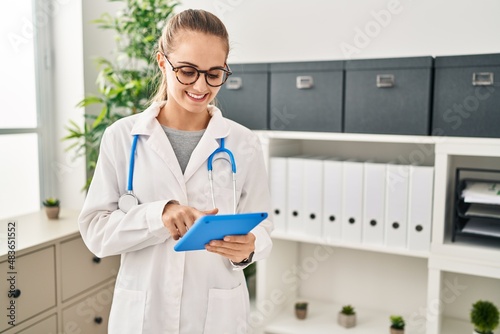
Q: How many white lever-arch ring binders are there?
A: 8